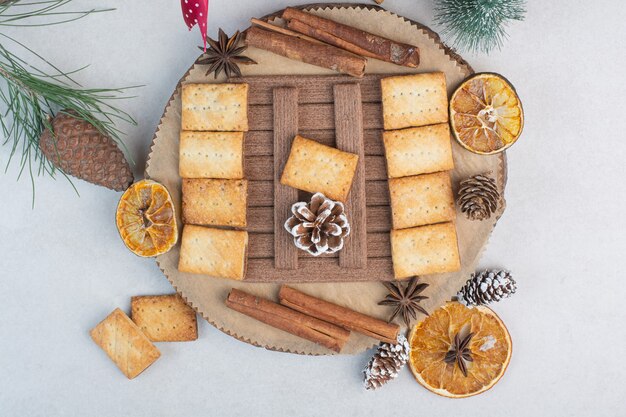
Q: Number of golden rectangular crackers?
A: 11